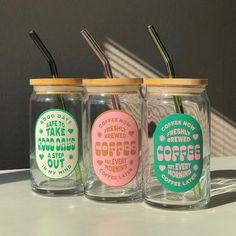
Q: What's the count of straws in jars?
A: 3